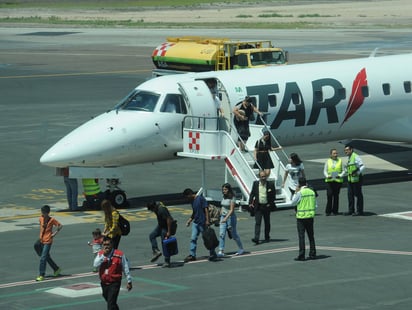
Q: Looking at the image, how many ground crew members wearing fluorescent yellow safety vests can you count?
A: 4